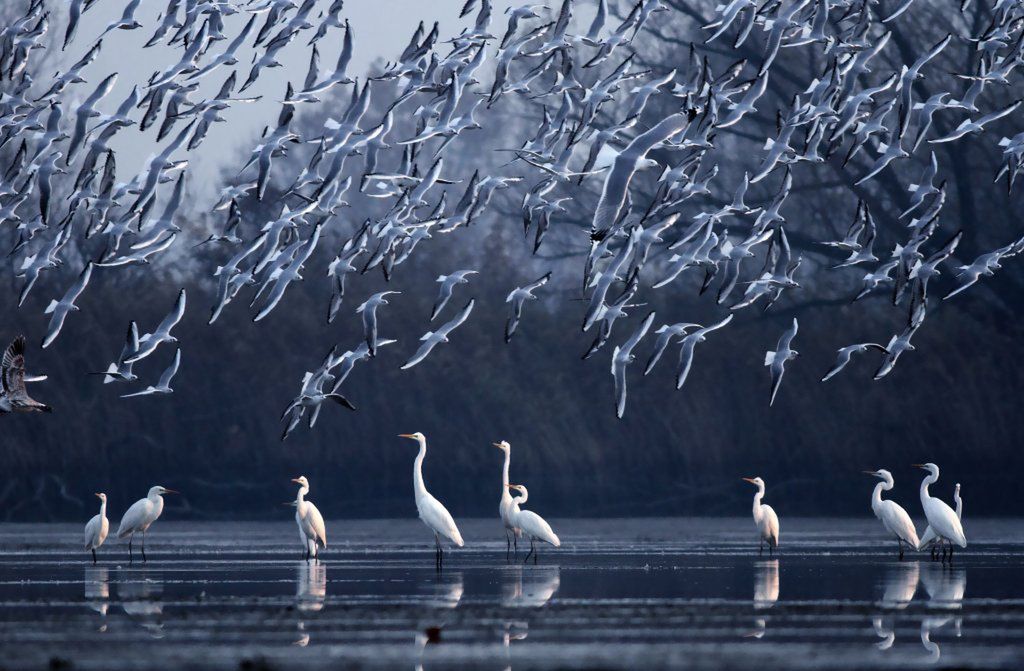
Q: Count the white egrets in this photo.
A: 11